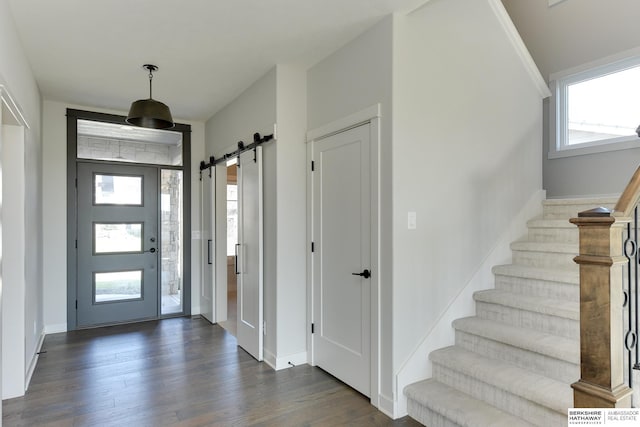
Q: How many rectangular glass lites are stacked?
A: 3